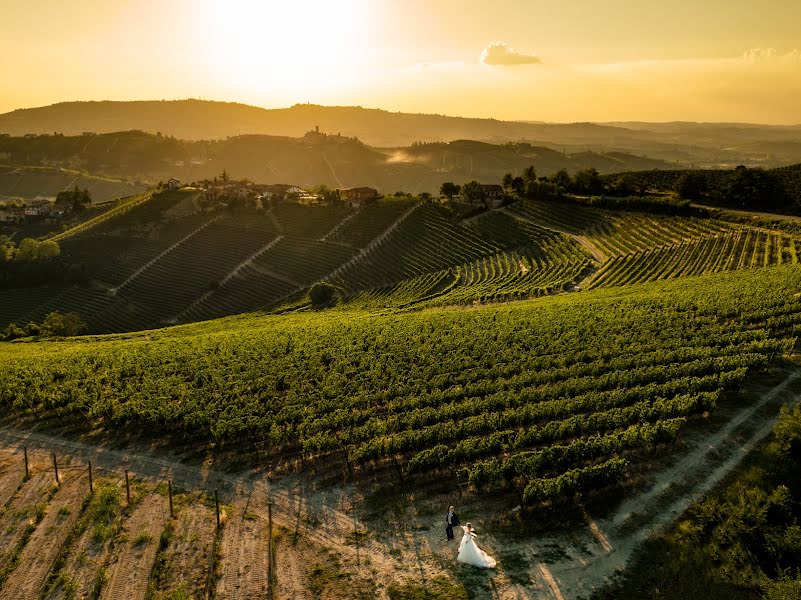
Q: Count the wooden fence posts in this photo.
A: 7